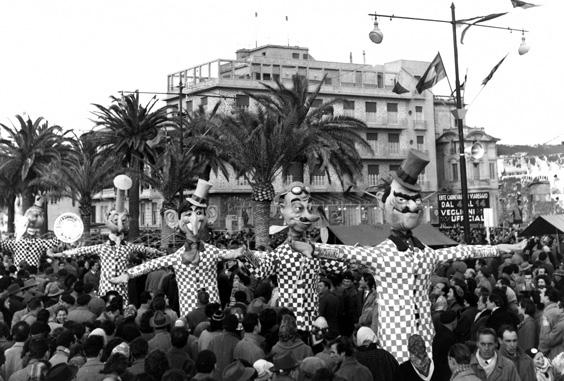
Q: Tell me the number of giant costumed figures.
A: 5